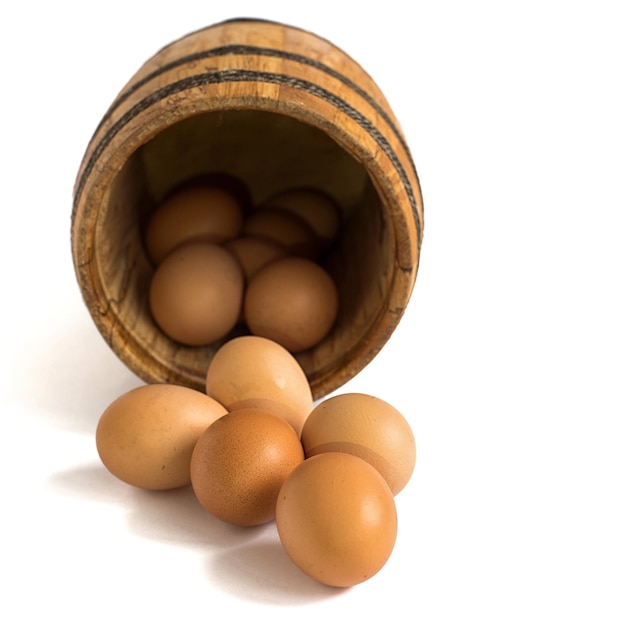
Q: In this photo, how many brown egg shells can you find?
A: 11